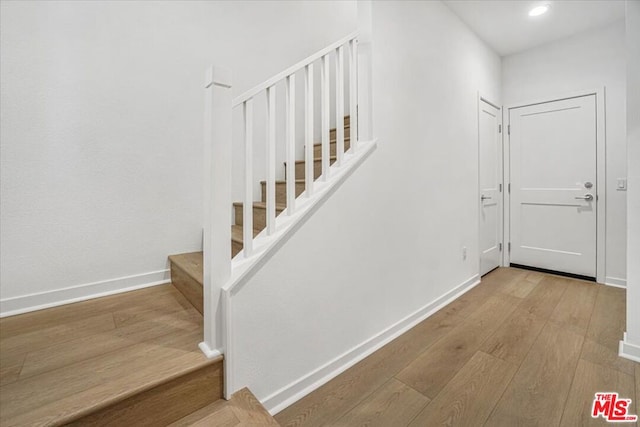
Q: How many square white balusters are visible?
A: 7